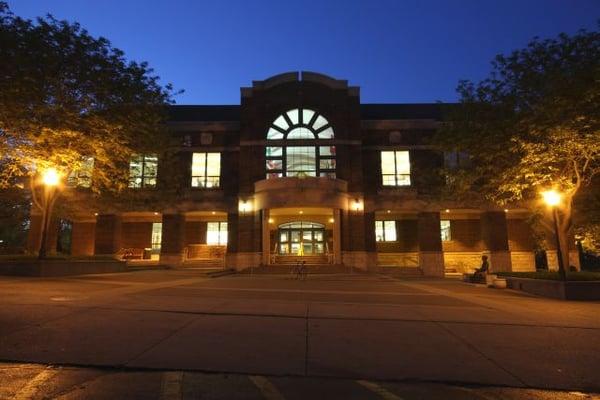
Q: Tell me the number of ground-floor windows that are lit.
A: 4